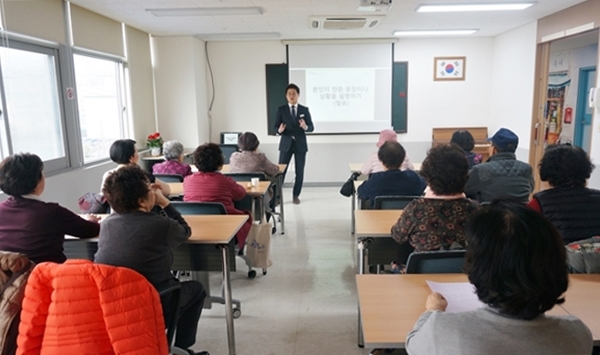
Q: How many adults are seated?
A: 13